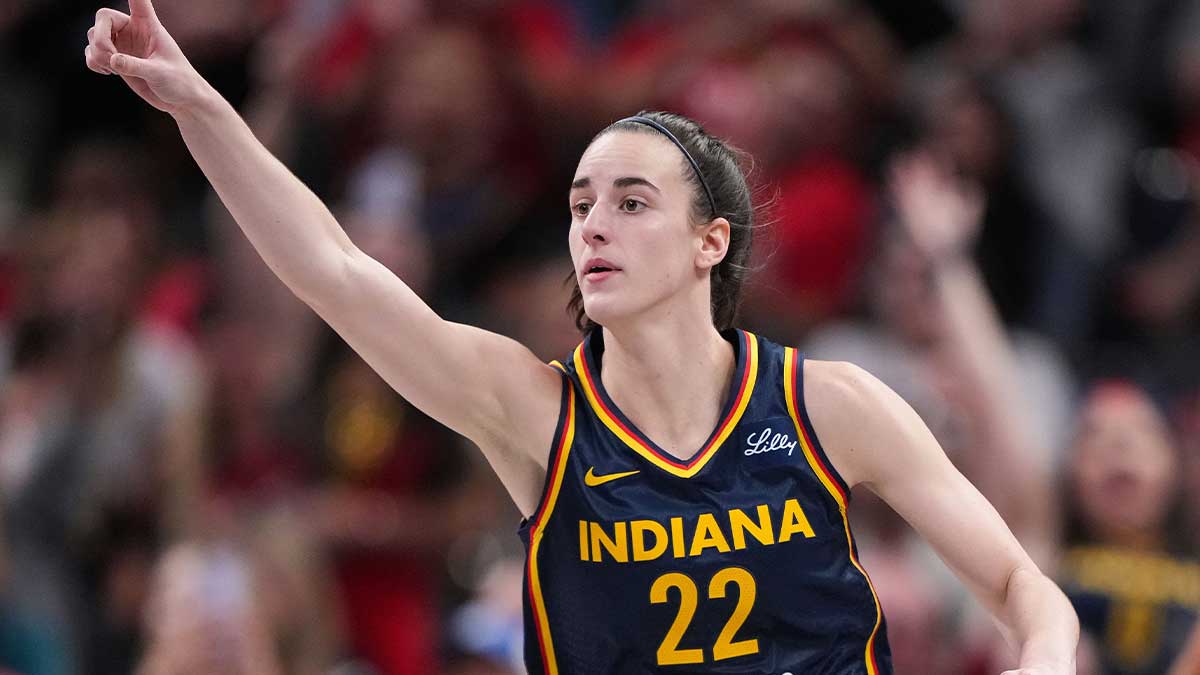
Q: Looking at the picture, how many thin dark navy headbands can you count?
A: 1